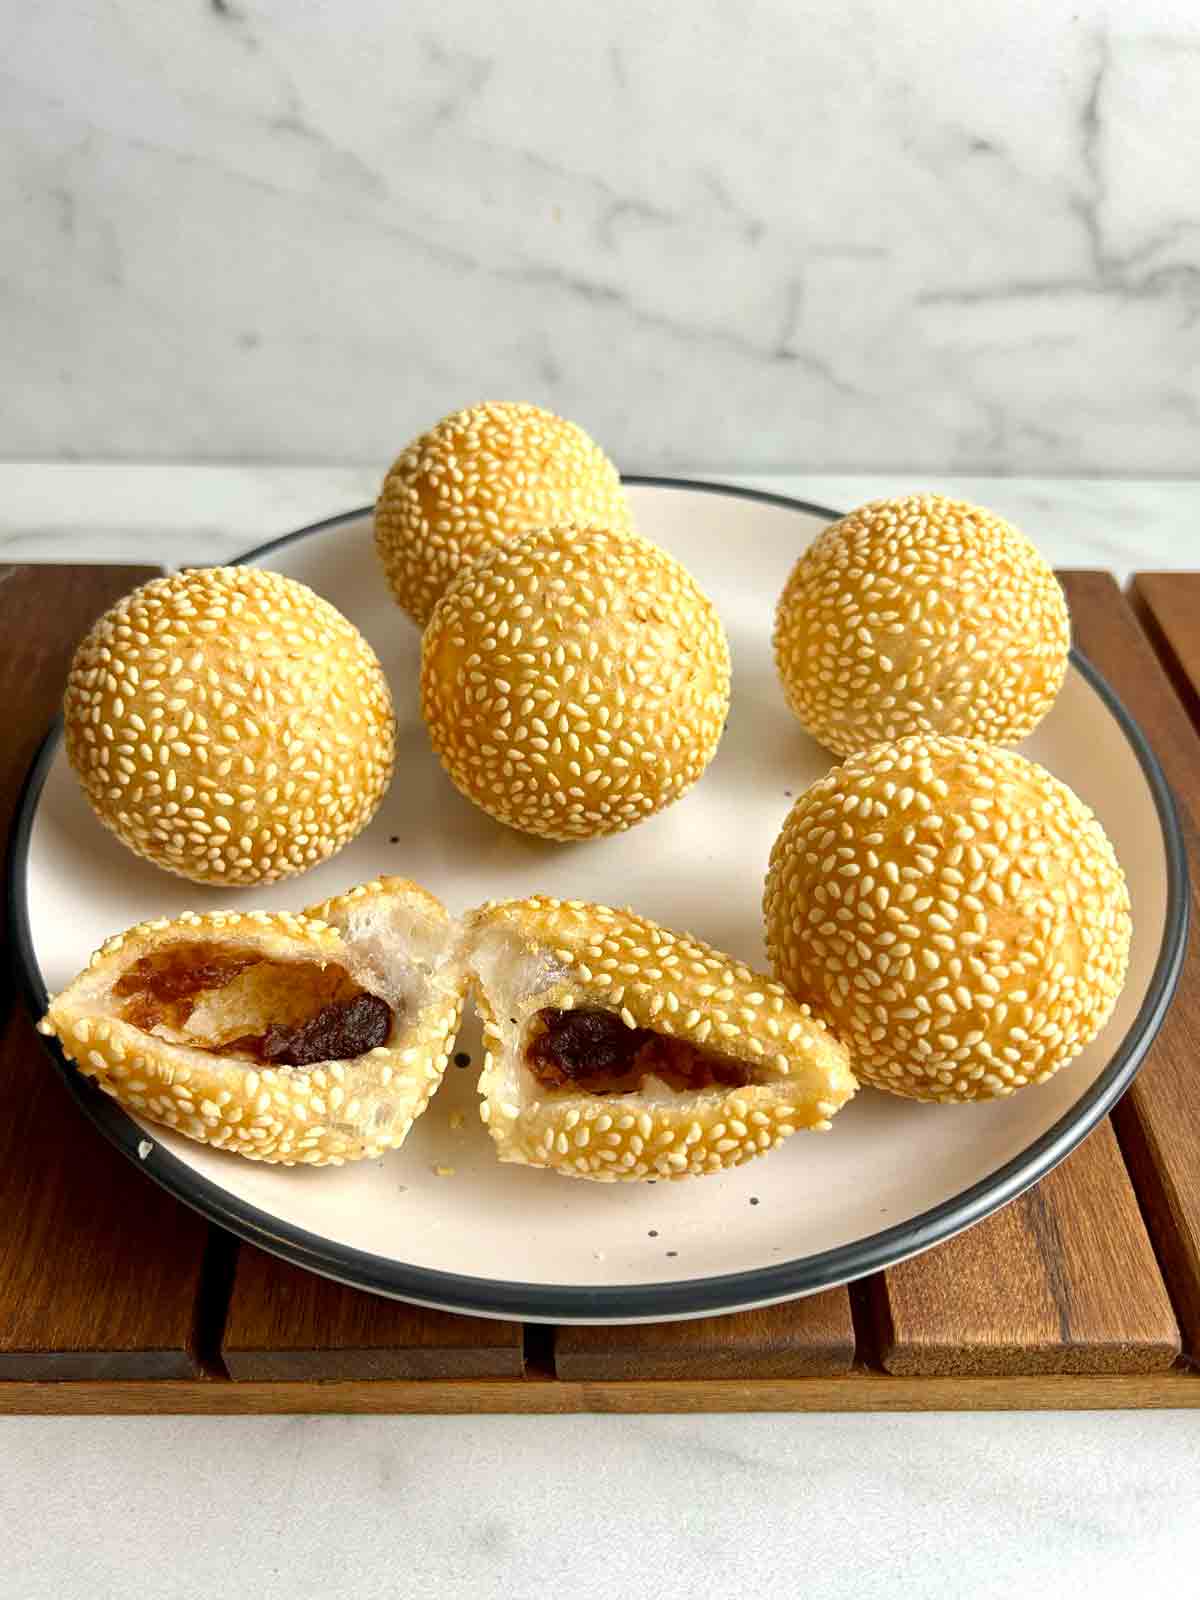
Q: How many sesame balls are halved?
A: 1